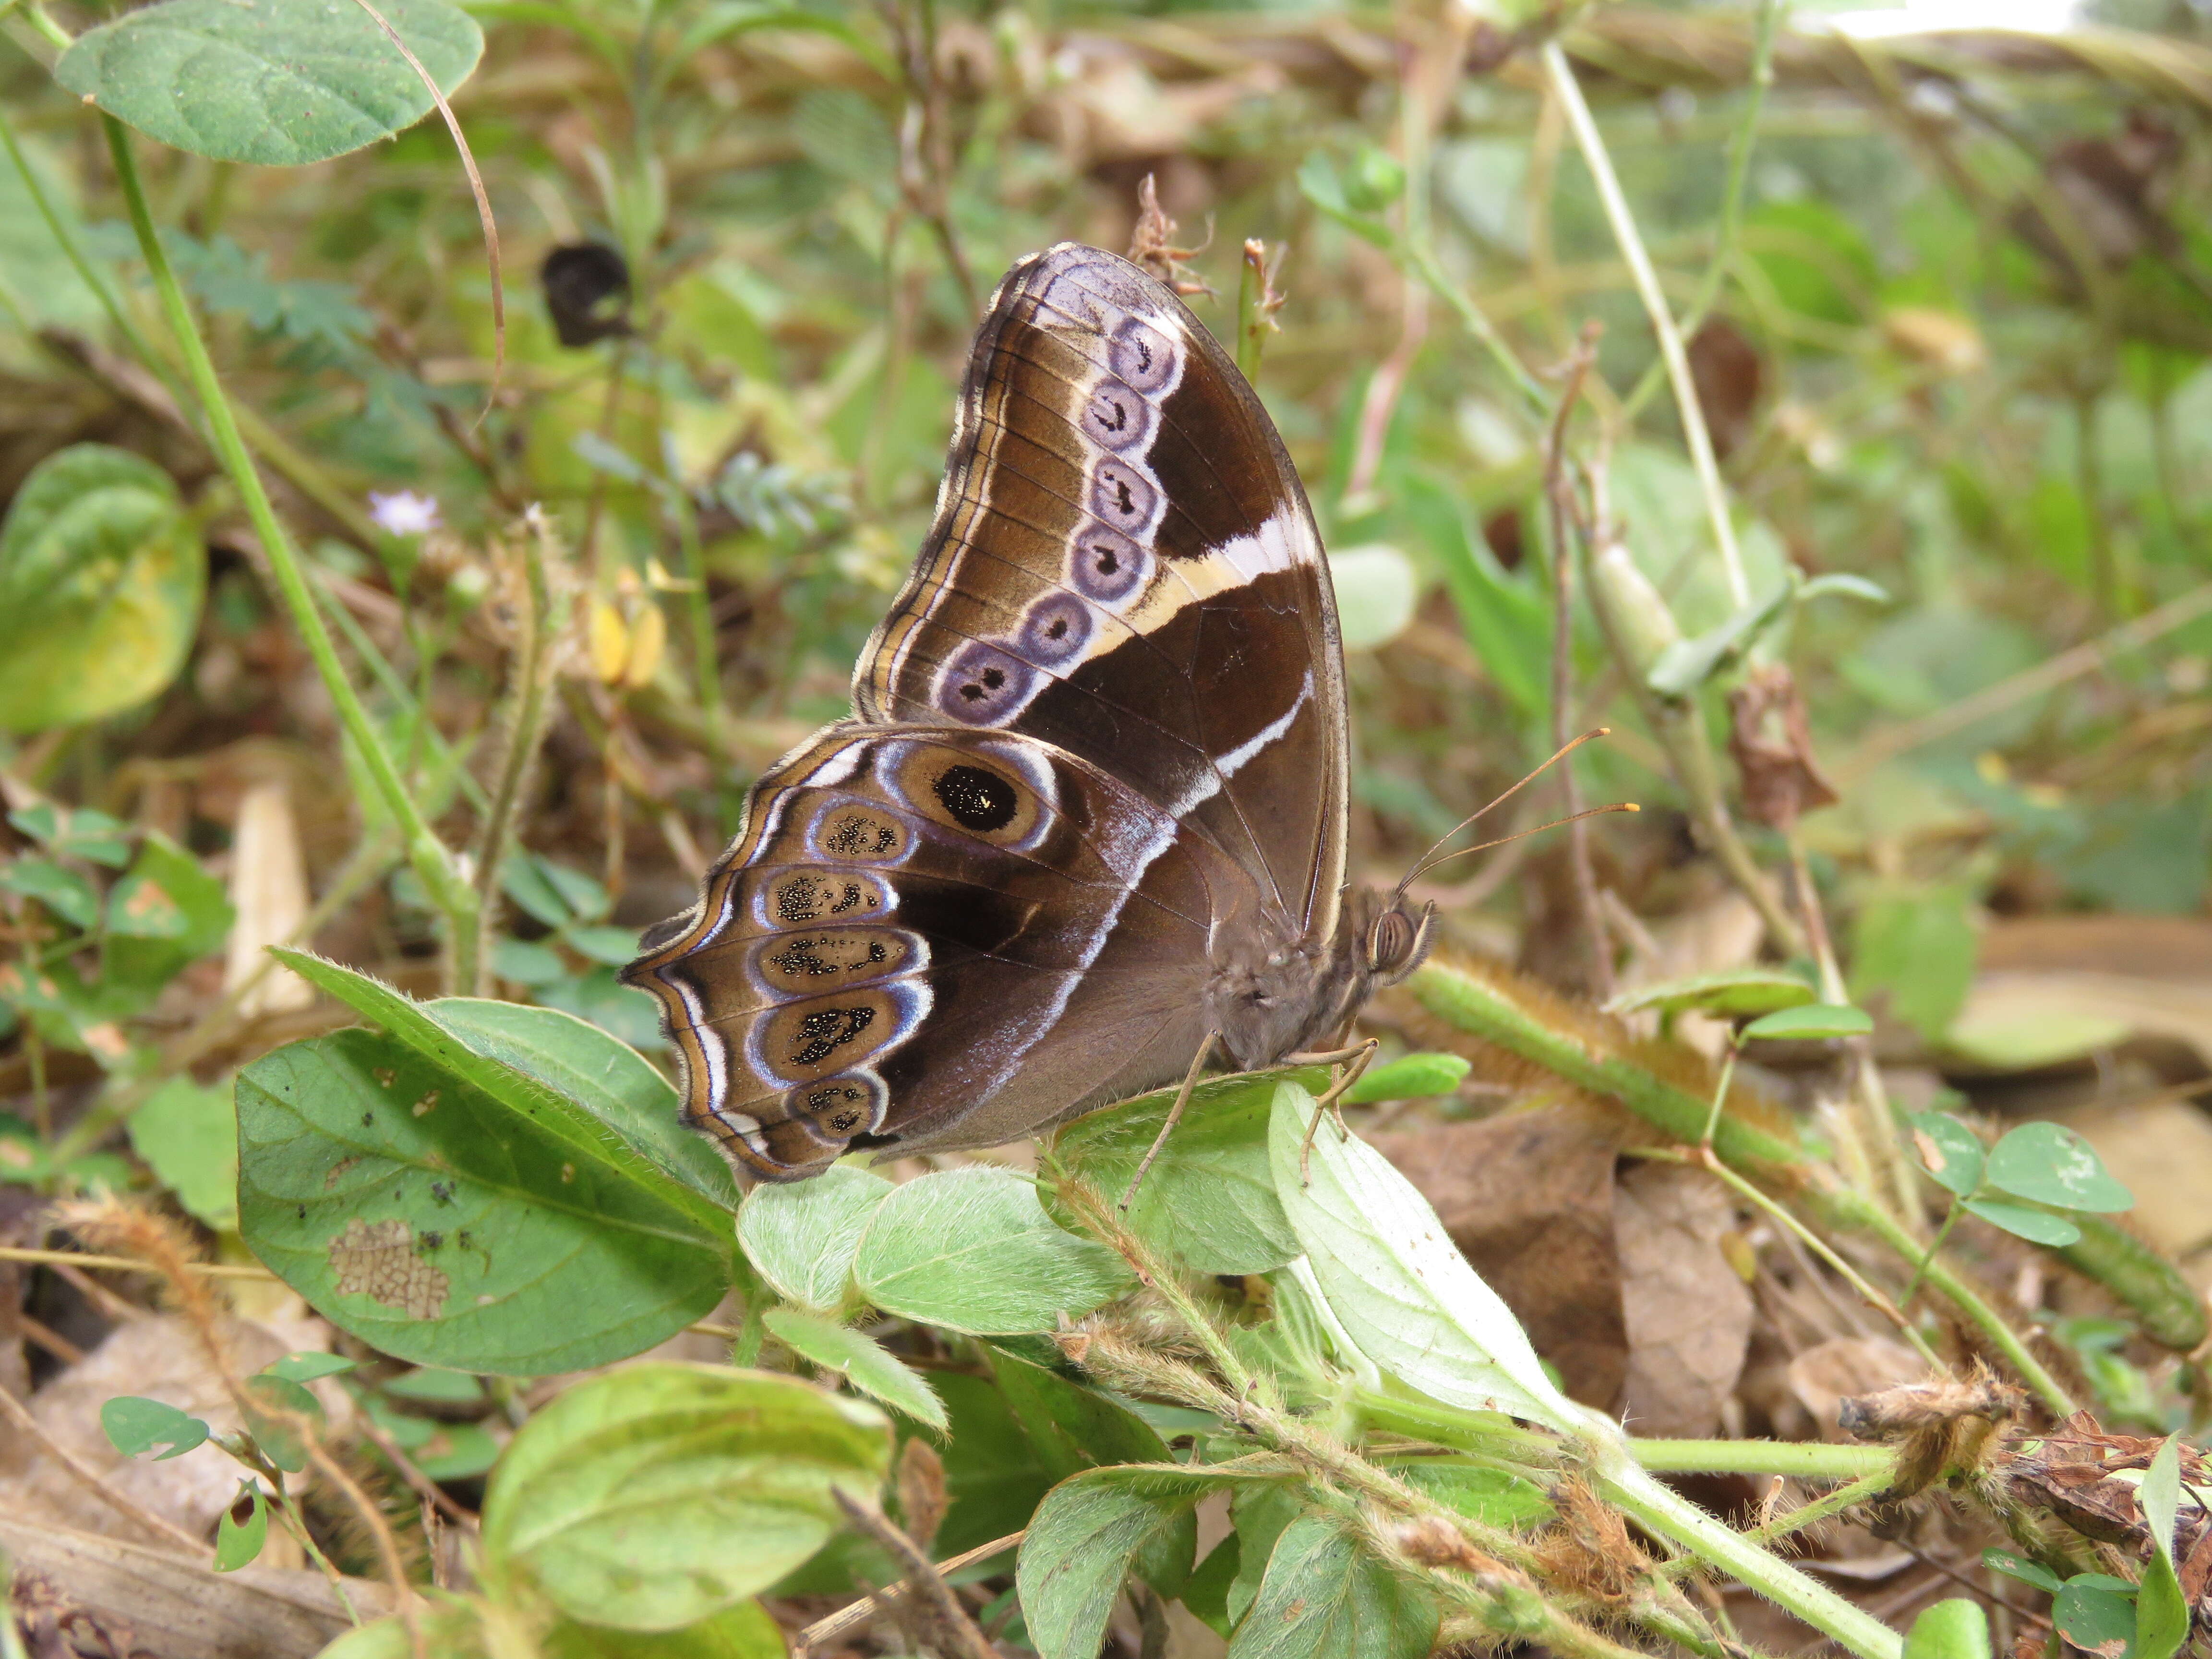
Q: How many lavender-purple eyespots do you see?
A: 6